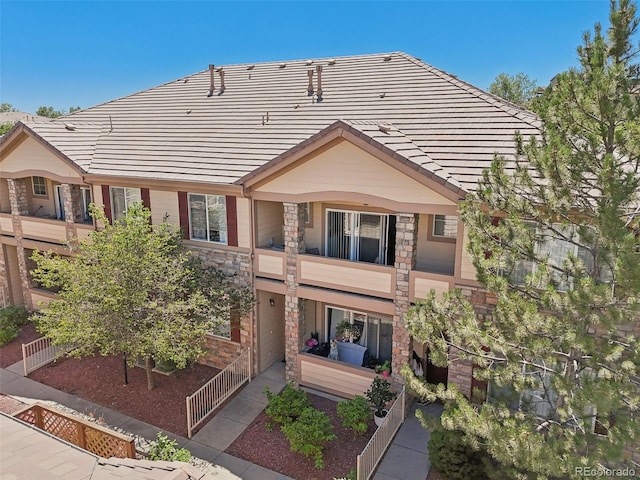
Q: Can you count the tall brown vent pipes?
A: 4